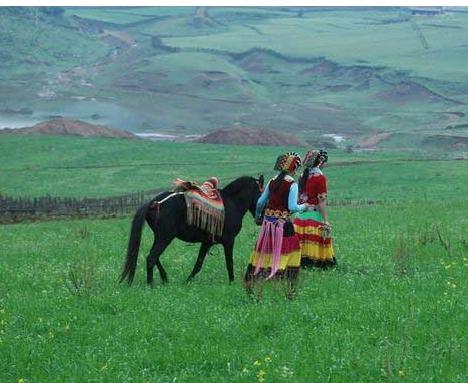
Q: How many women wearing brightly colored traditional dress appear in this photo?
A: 2